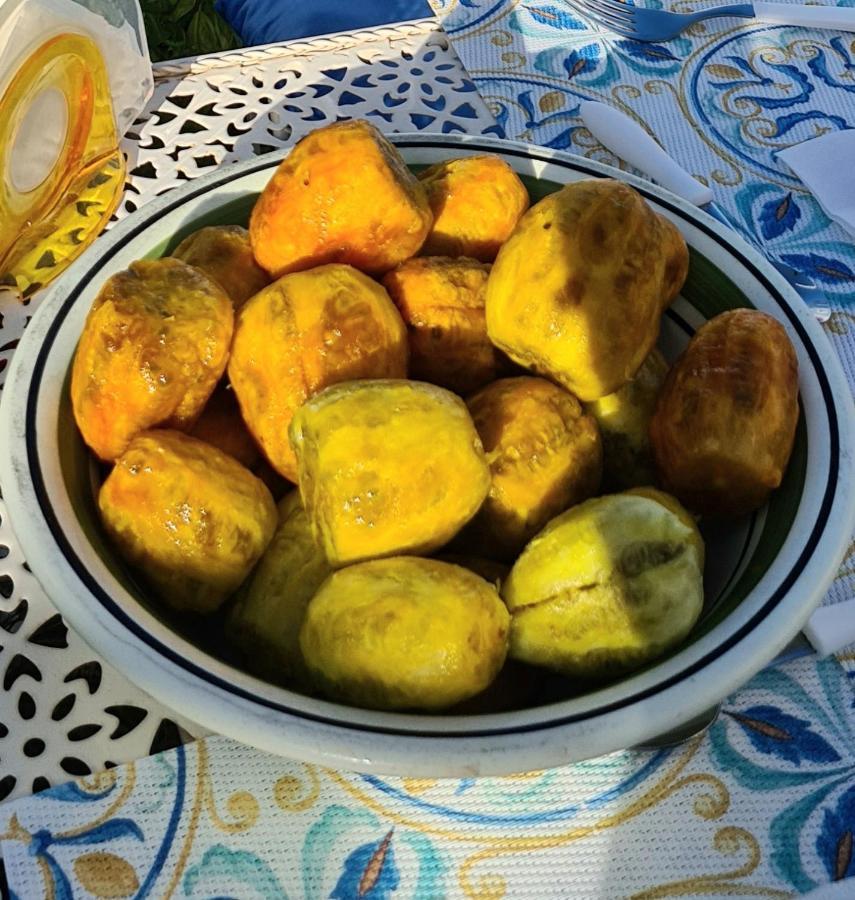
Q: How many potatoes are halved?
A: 0